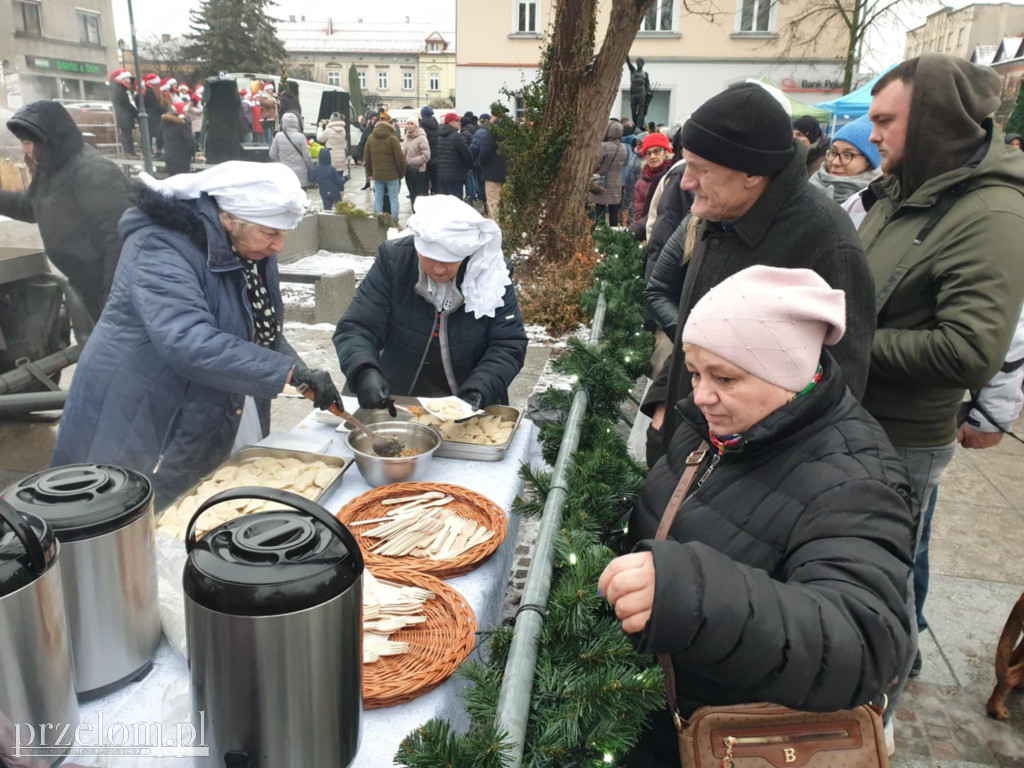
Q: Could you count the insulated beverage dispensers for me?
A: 3